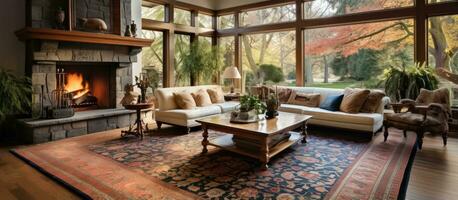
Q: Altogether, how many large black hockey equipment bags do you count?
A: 0